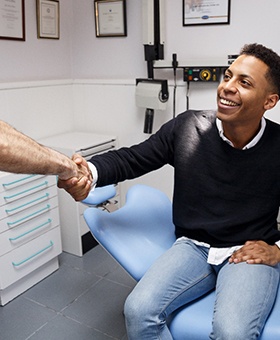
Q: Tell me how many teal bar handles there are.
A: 6